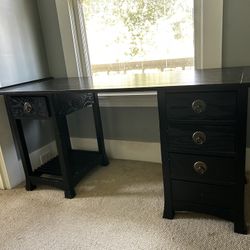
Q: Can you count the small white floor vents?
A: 1